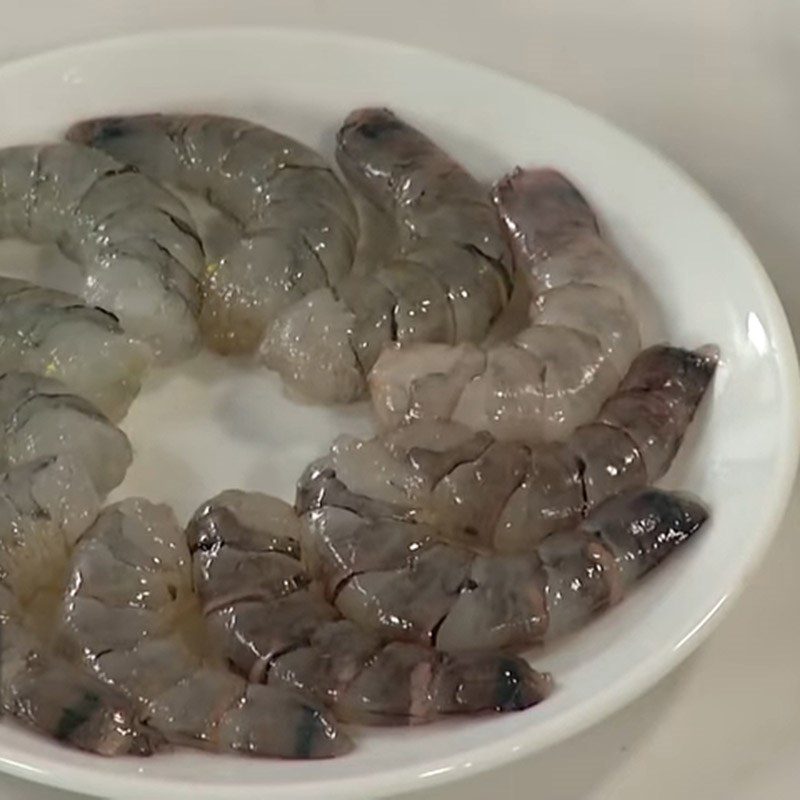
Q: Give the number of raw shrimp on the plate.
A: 11